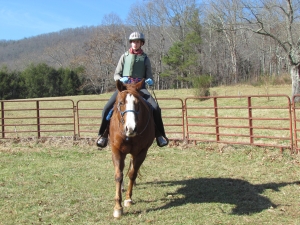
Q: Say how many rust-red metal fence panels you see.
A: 4